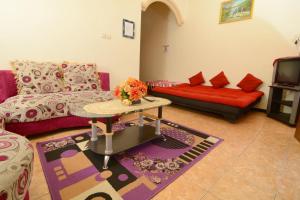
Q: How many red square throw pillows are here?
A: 3